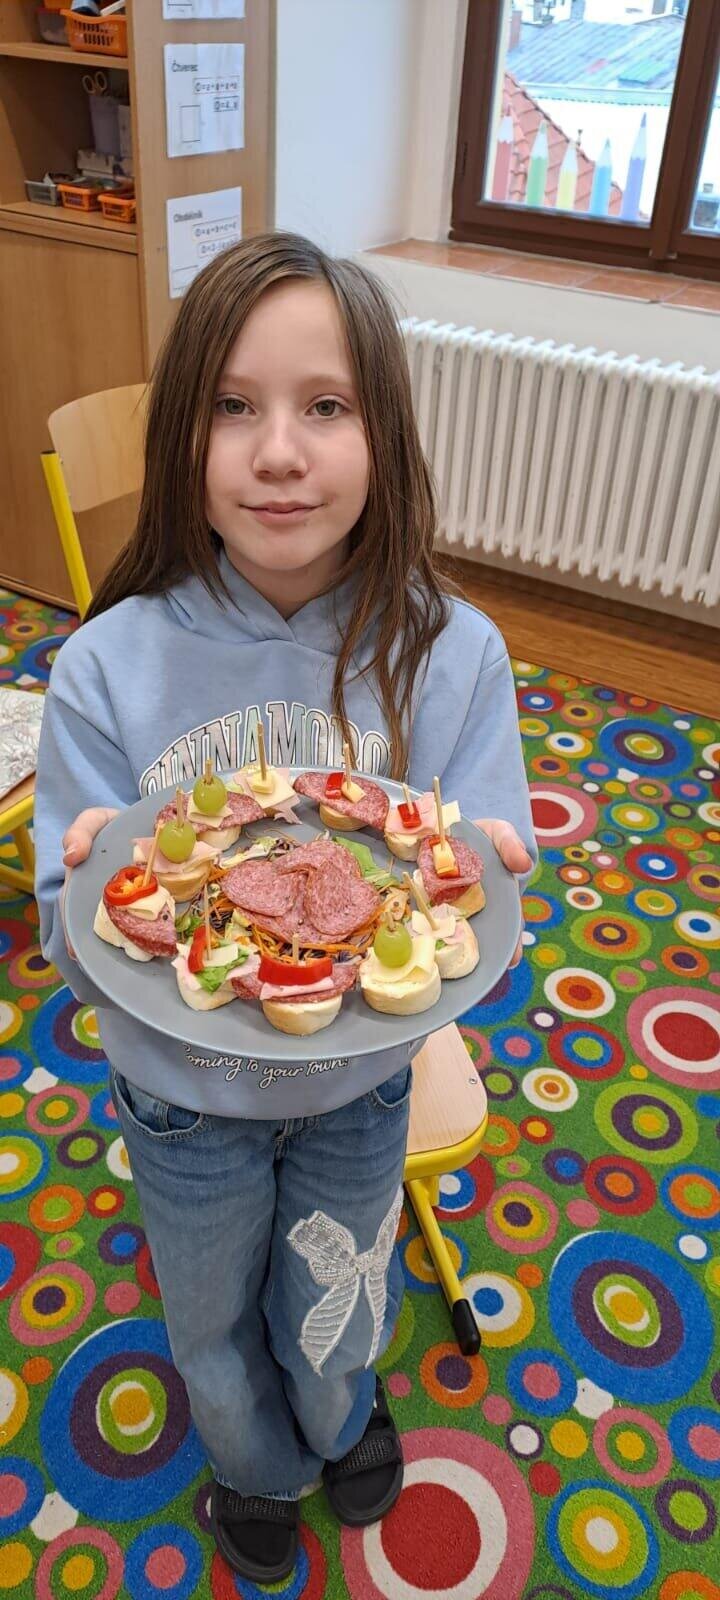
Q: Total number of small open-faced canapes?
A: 11